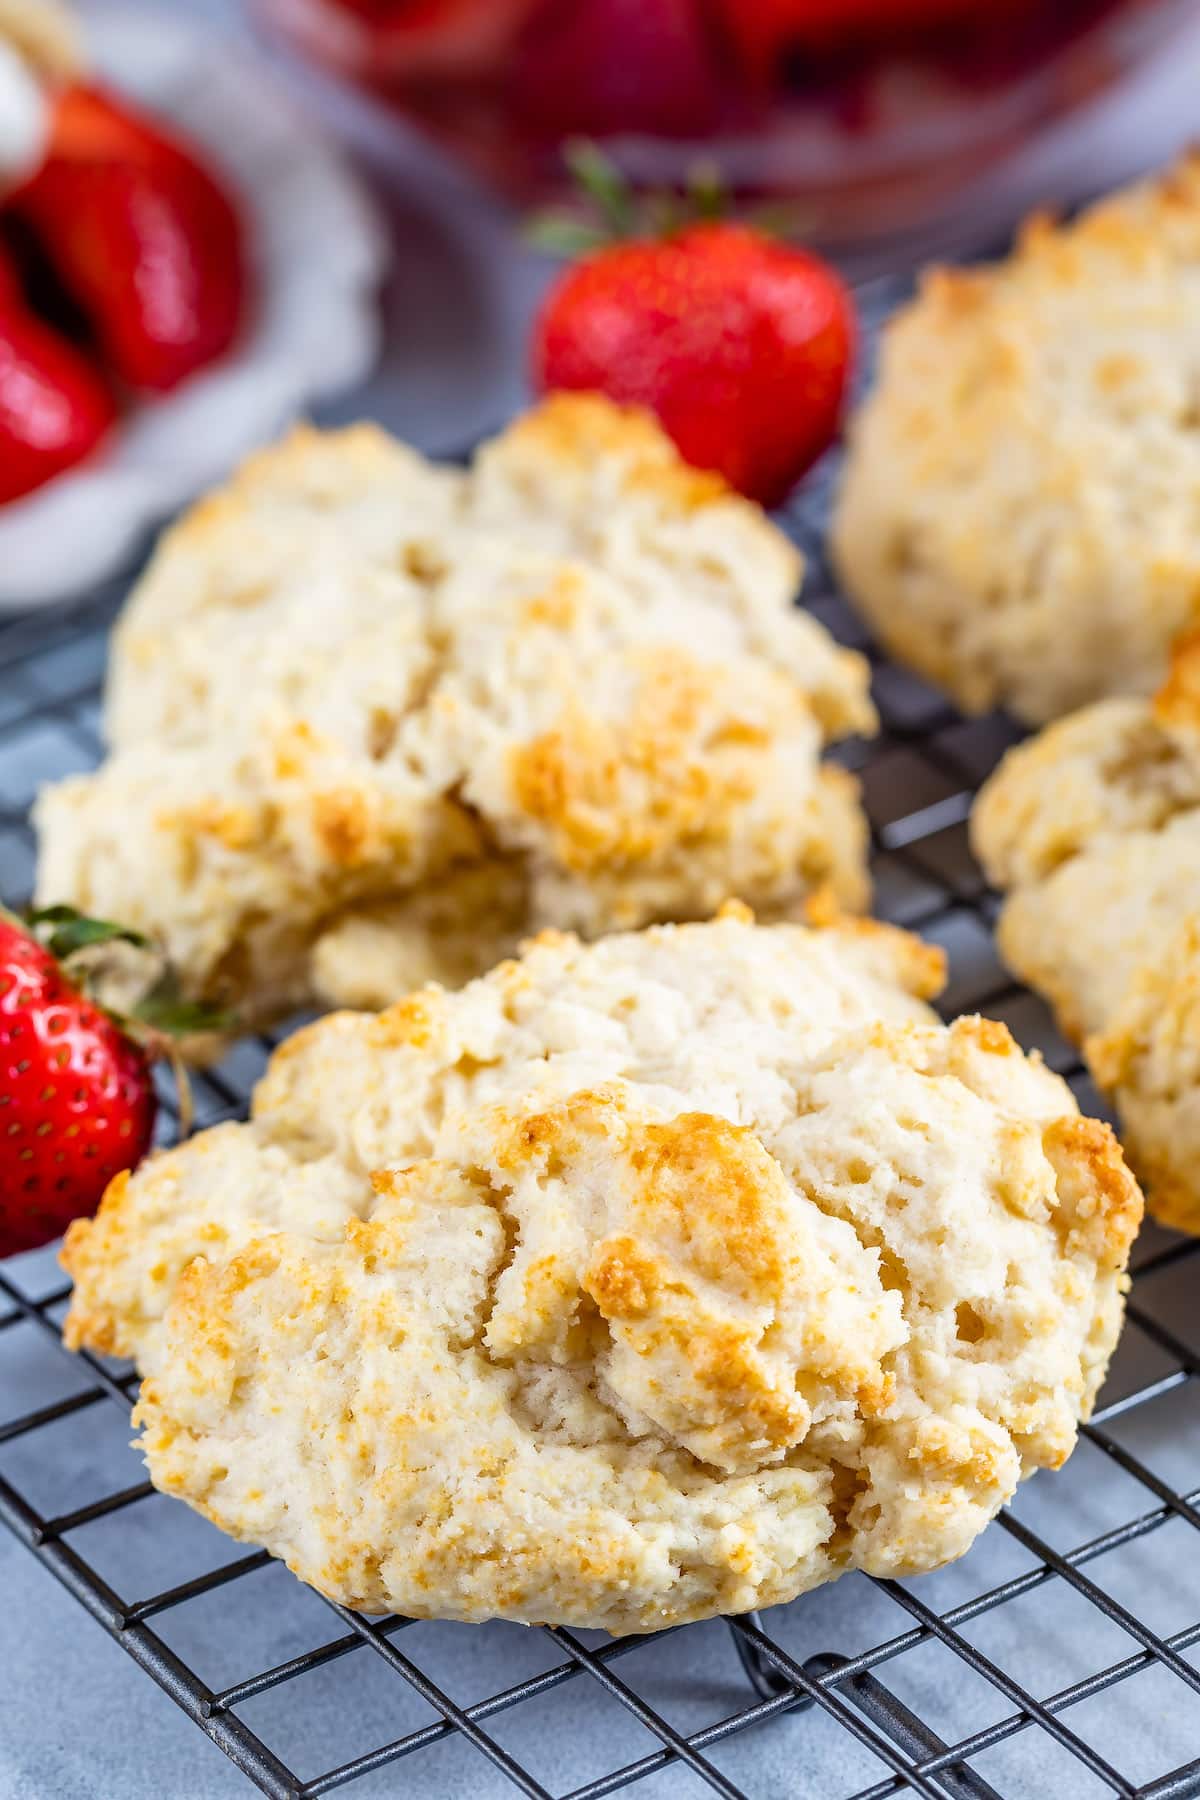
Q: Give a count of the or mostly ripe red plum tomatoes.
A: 0